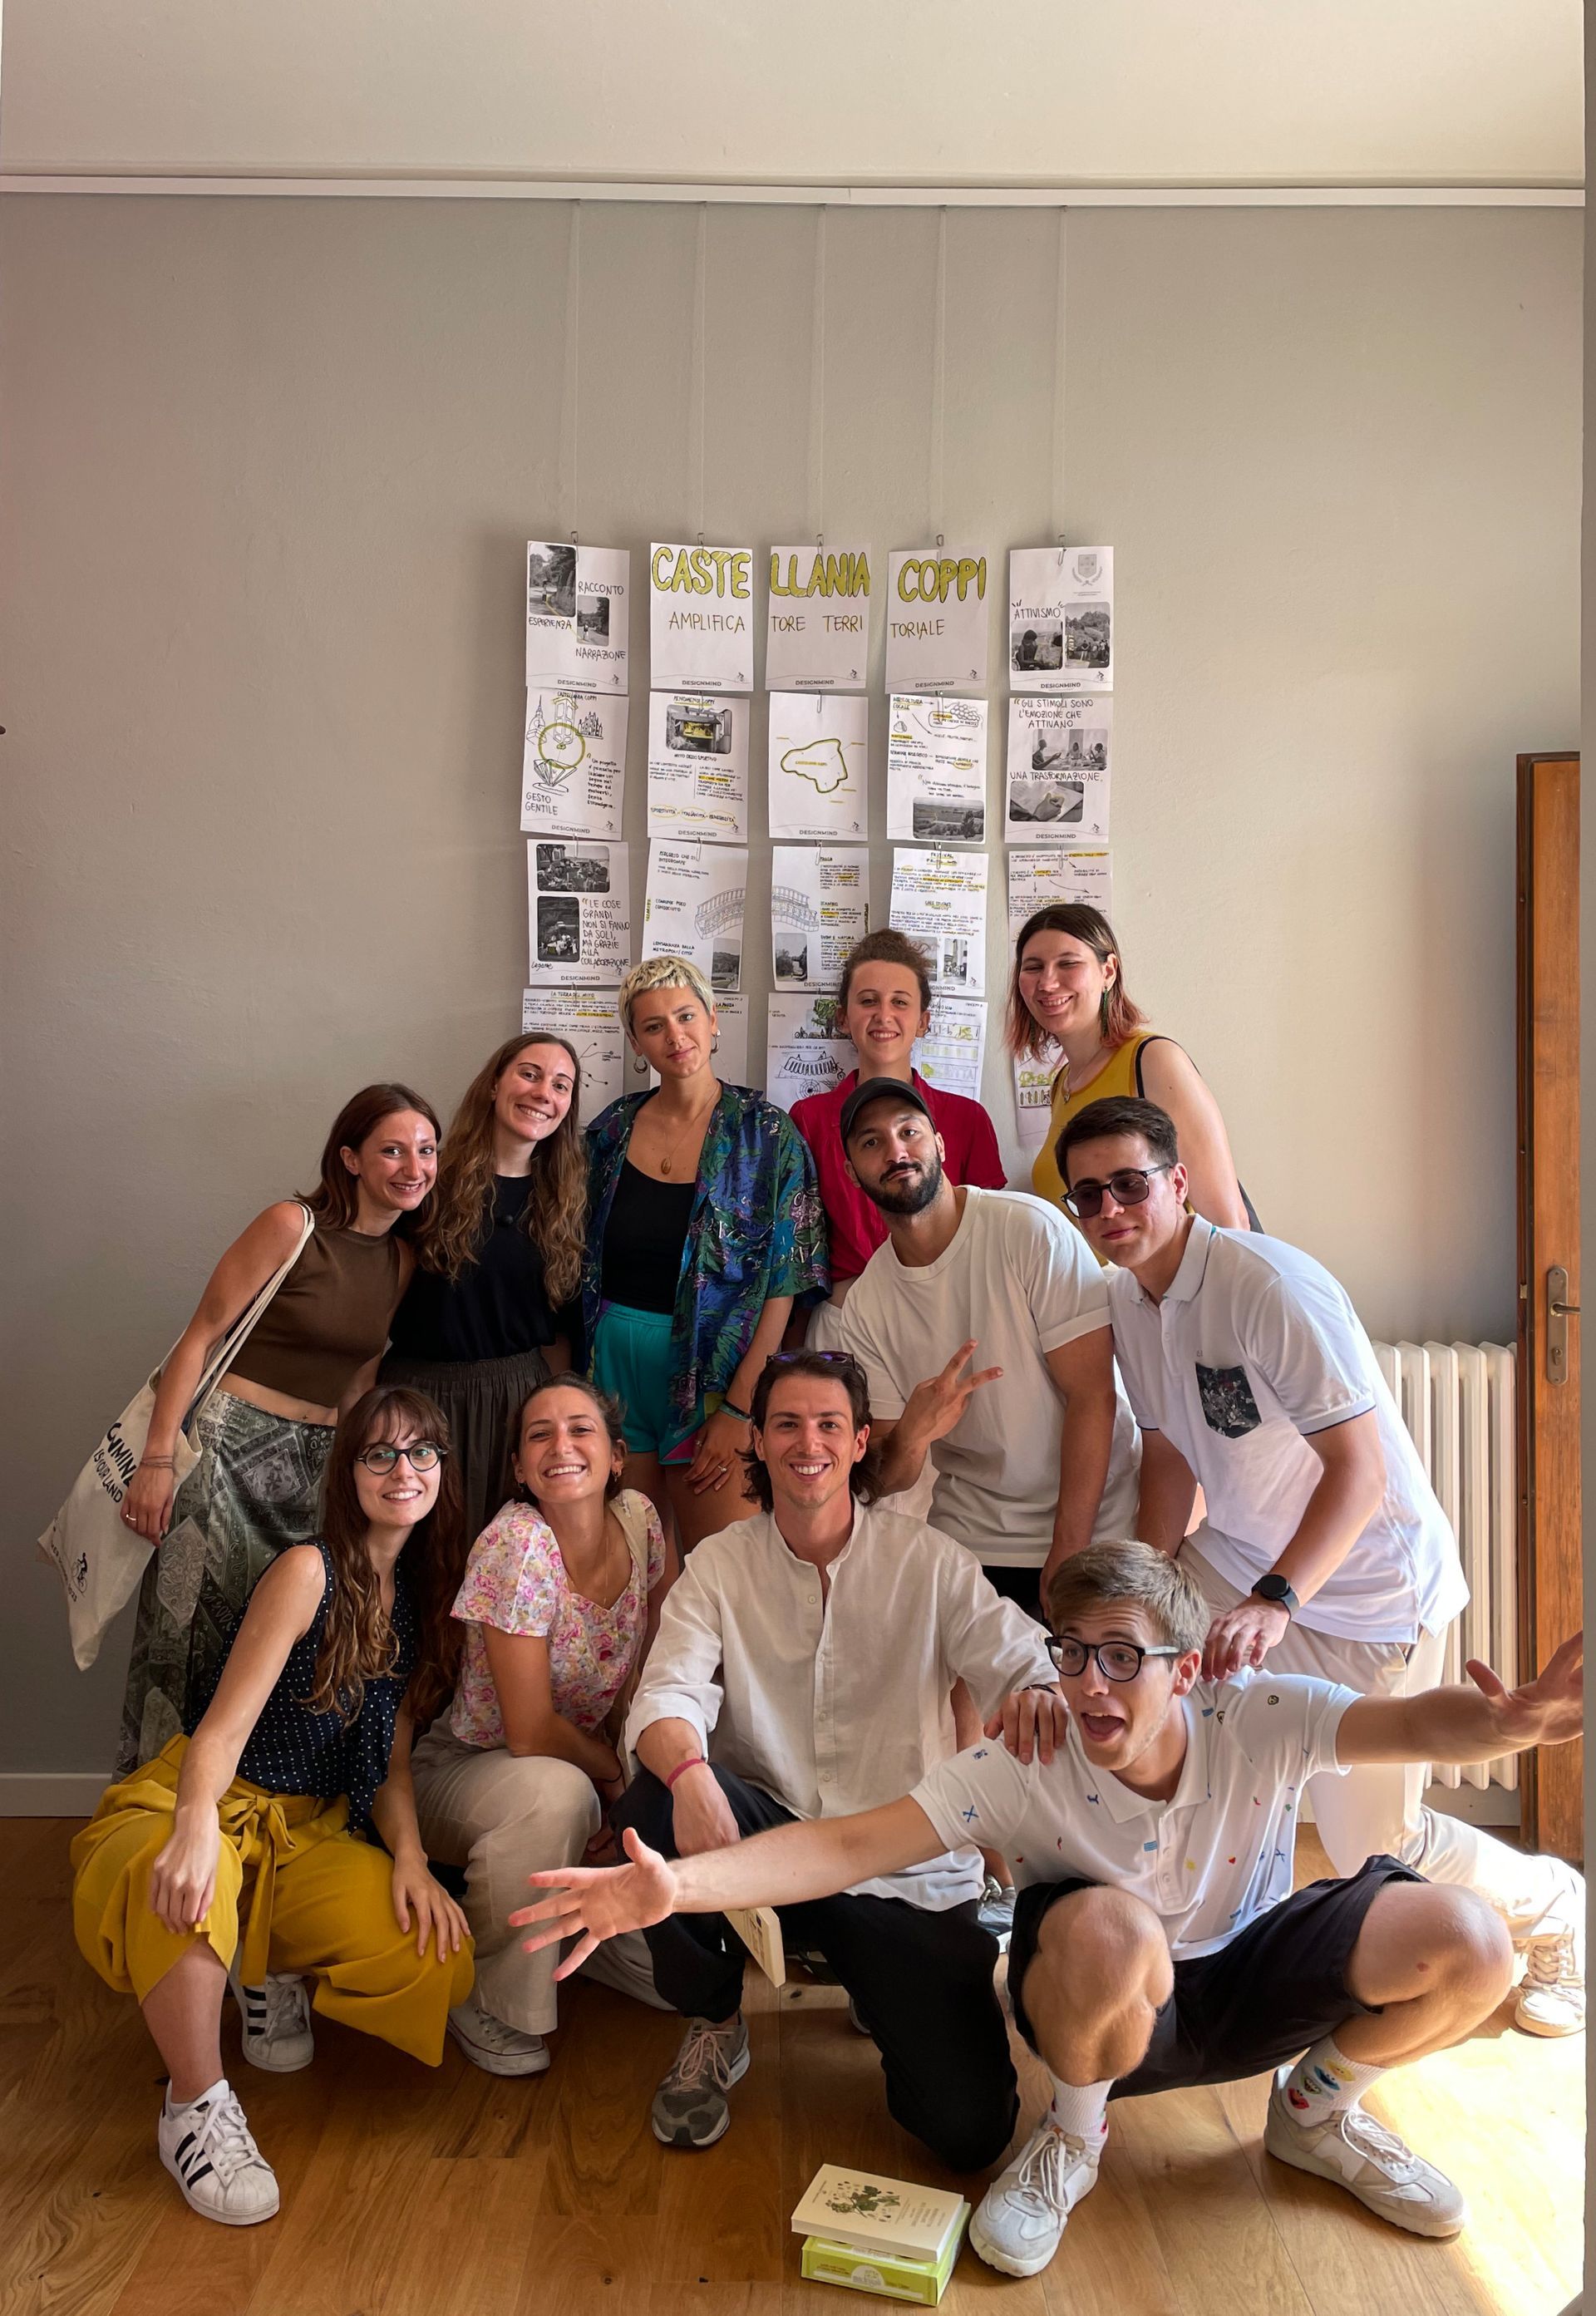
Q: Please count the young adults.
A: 11